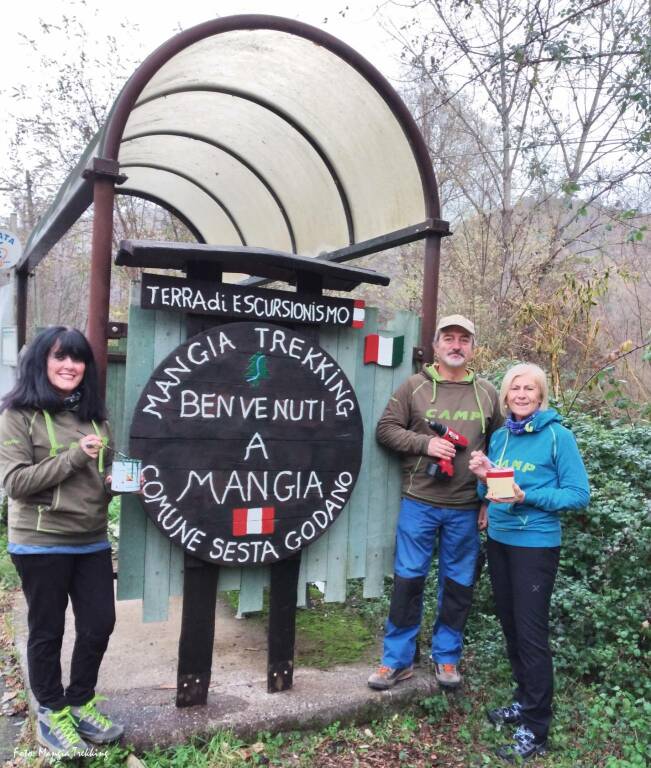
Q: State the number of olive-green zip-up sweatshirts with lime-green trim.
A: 2